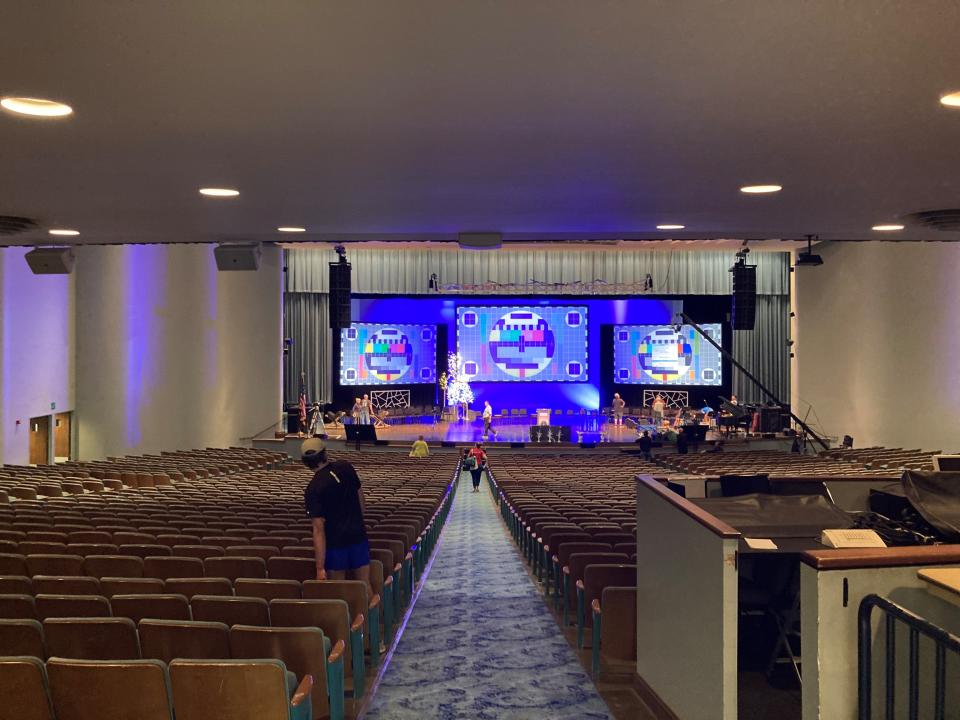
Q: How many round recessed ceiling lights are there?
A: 8